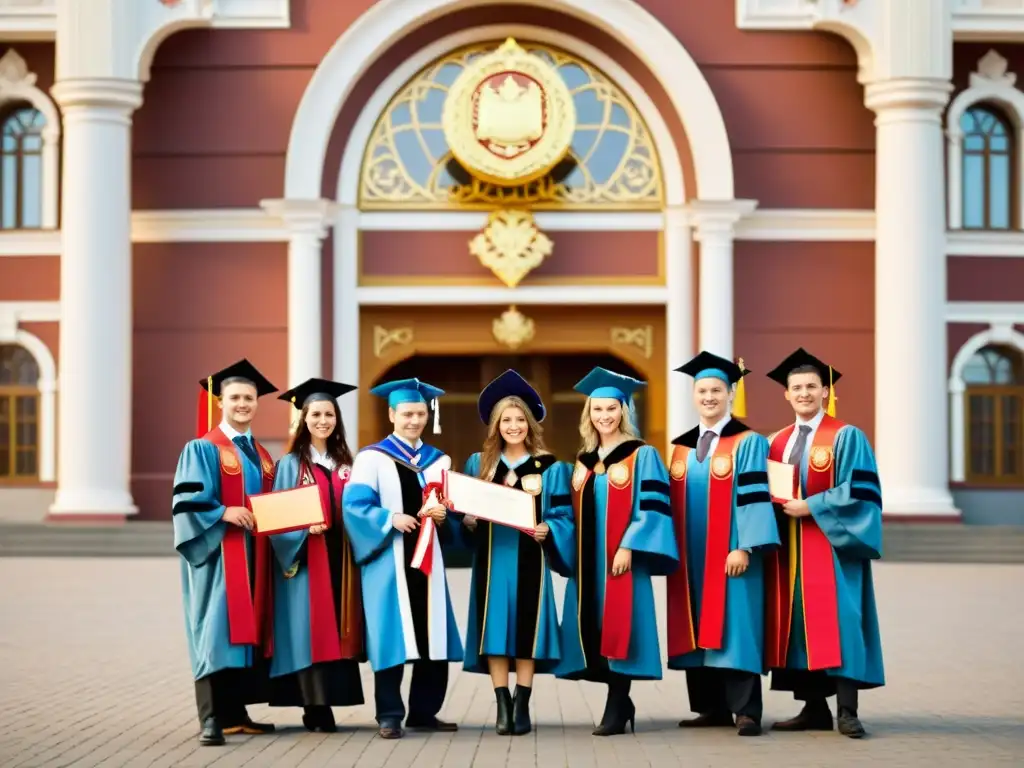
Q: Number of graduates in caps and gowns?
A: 7